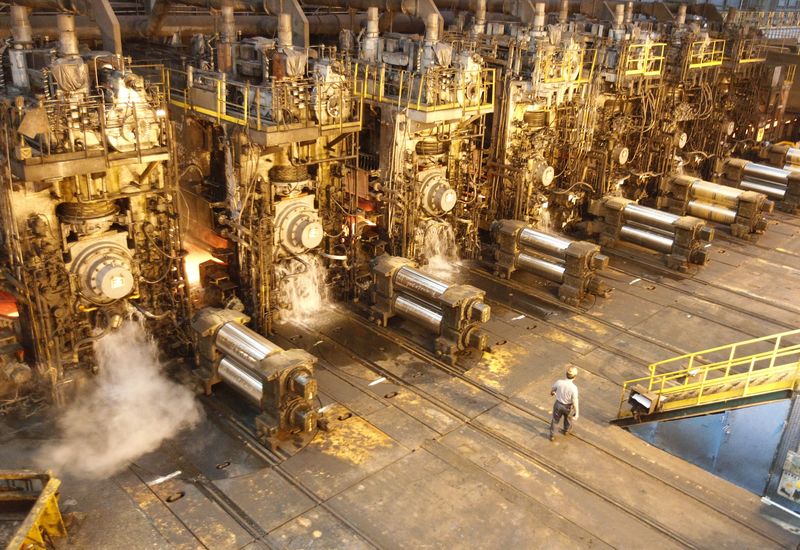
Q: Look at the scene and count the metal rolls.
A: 14